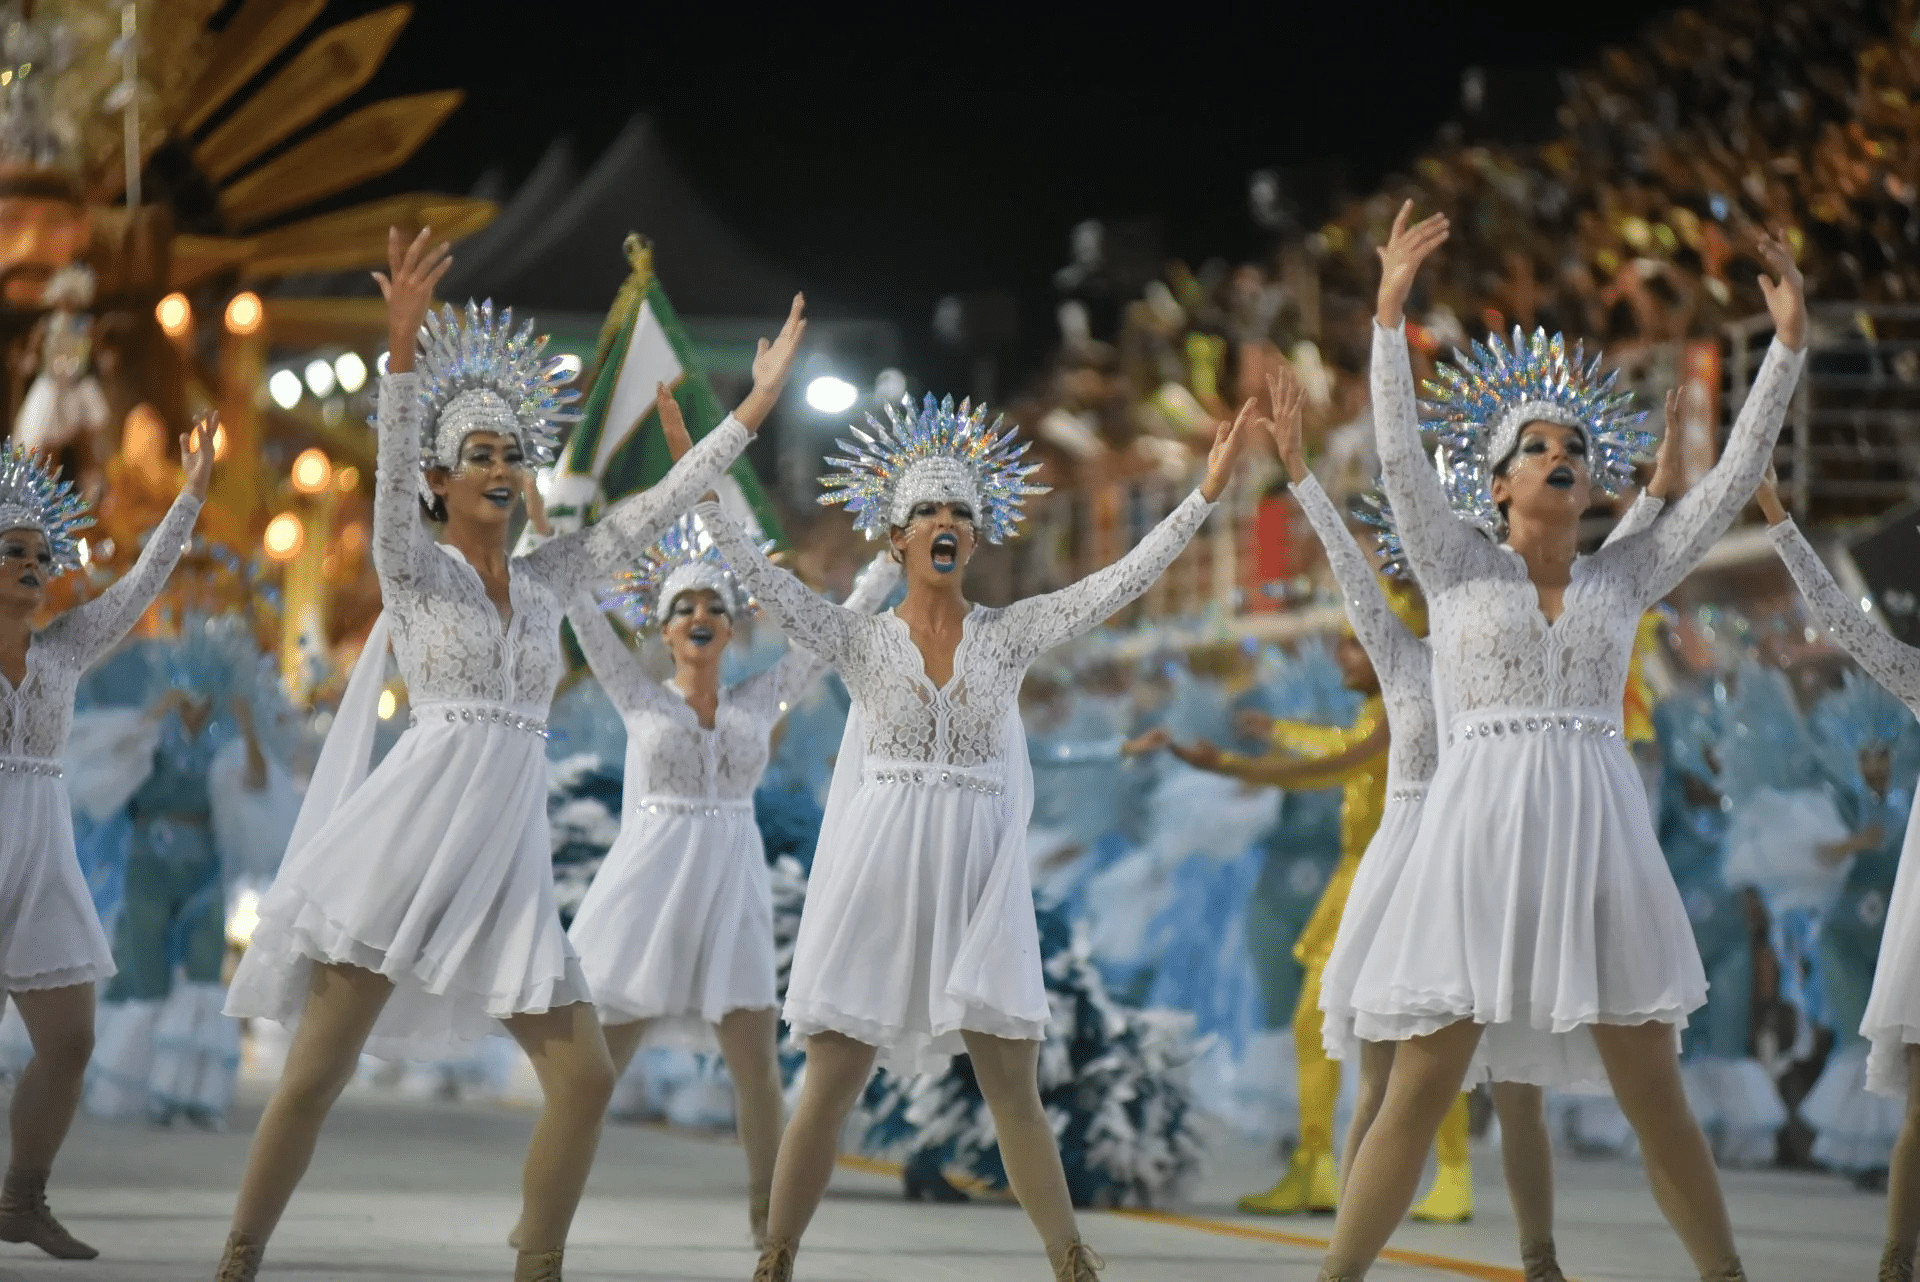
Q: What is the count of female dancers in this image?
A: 7